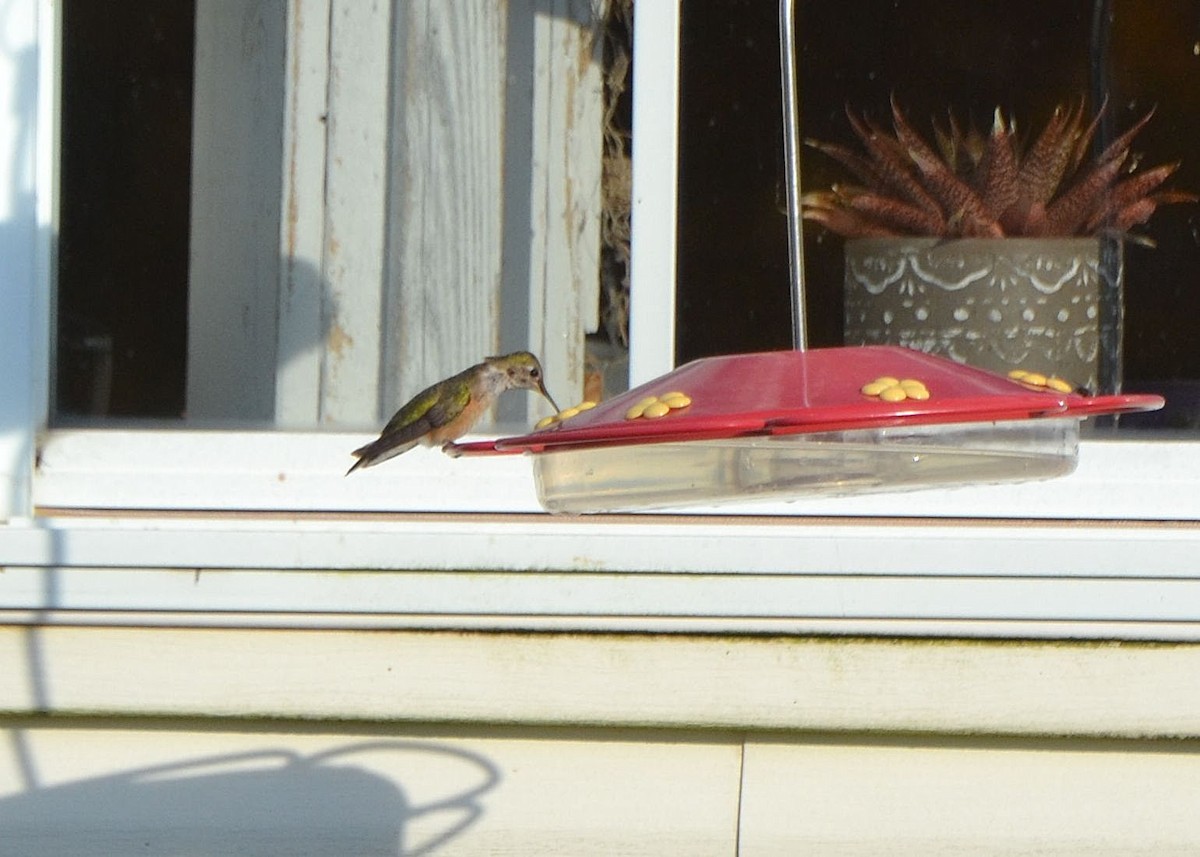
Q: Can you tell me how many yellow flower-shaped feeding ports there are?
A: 4